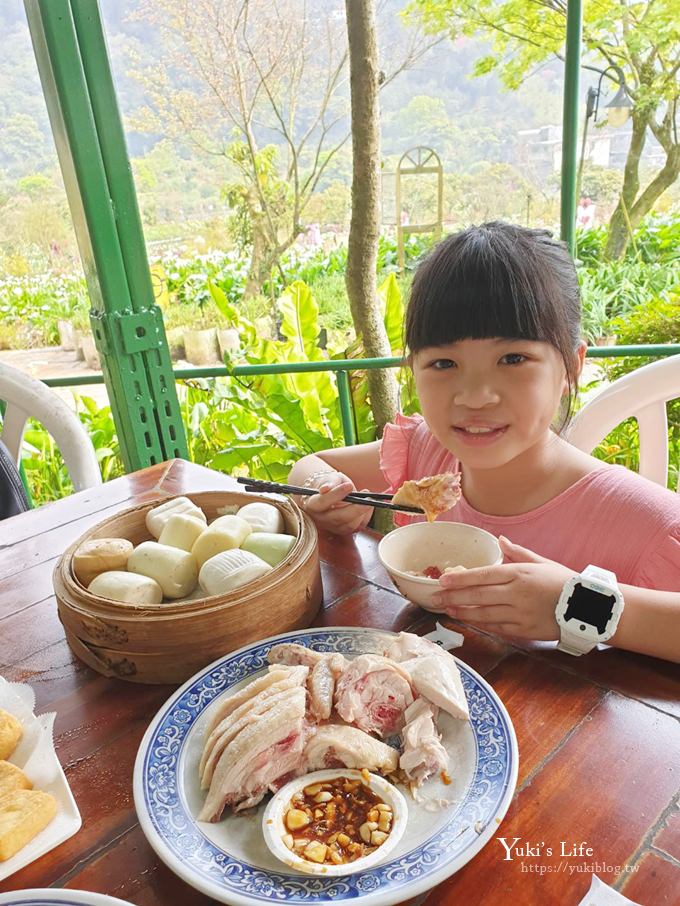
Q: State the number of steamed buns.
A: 9